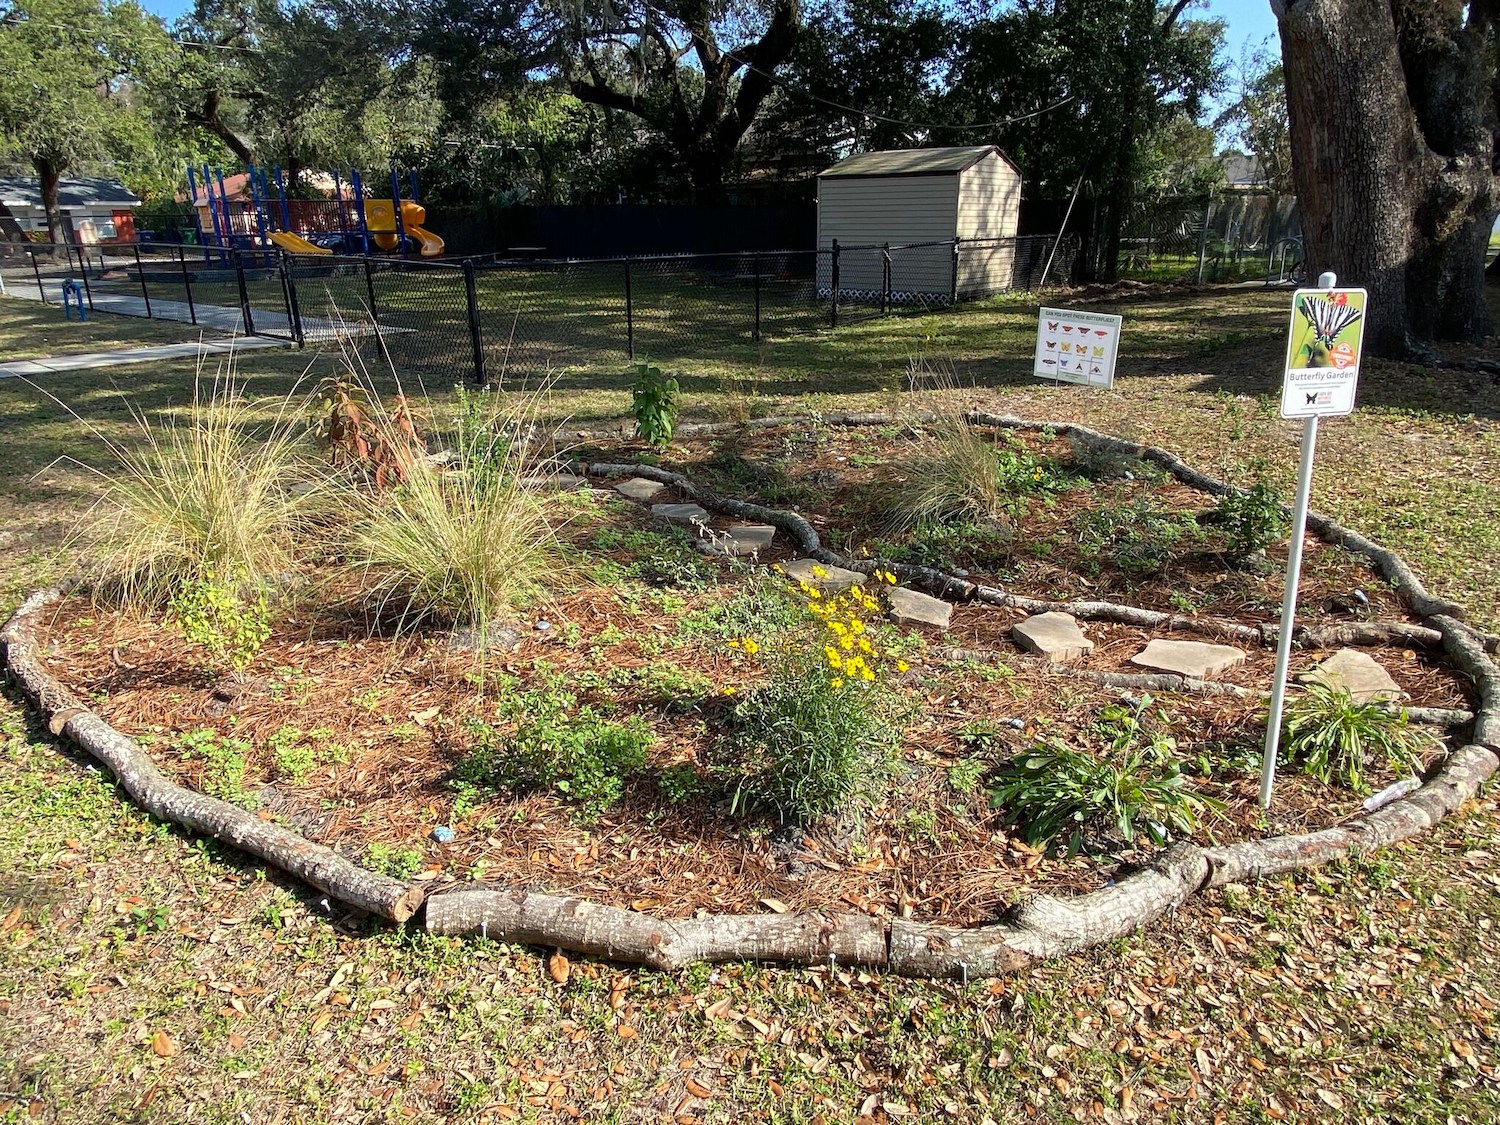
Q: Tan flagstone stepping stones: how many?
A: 9